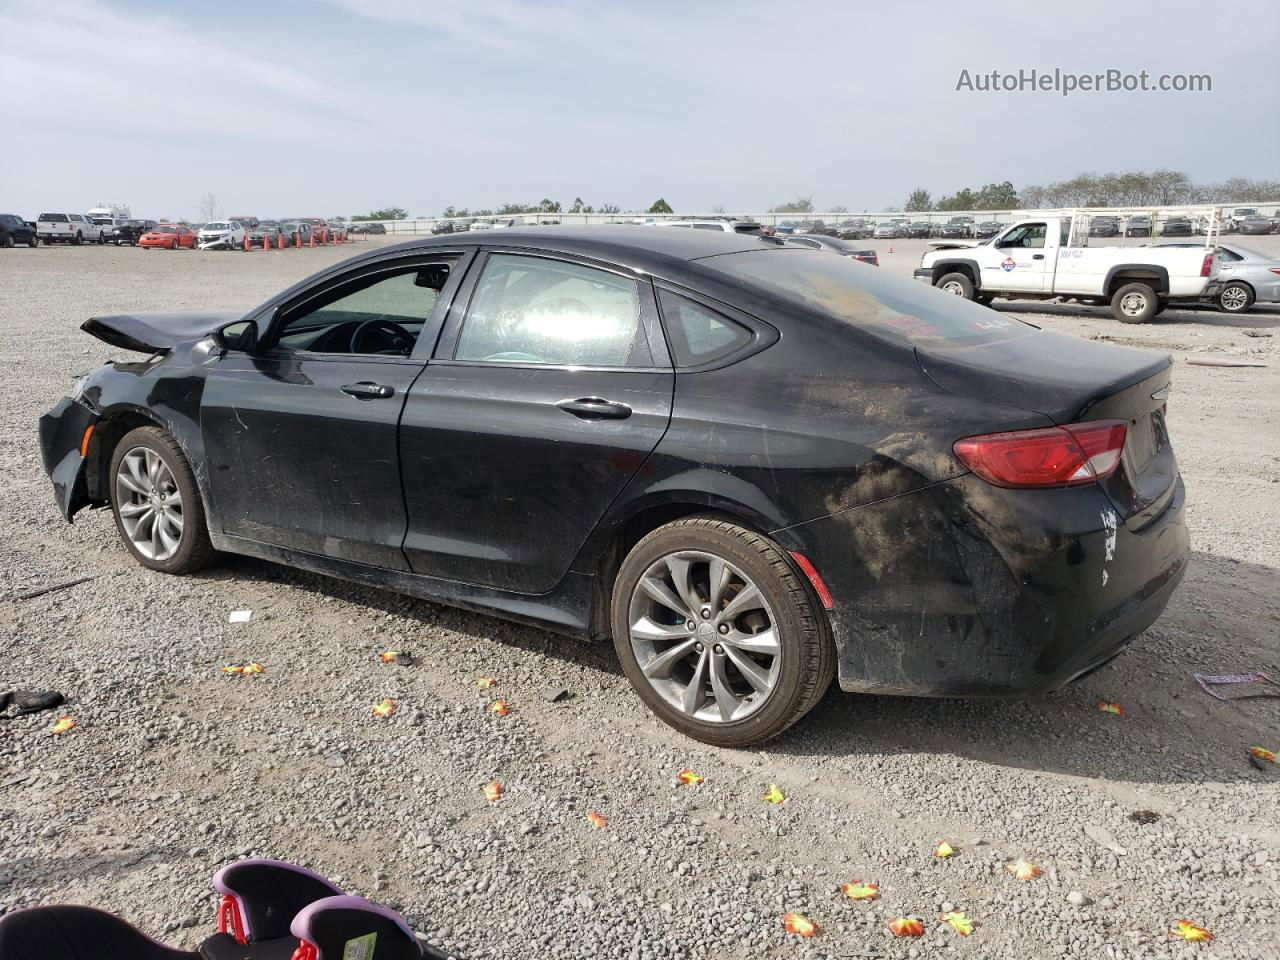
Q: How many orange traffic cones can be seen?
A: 11